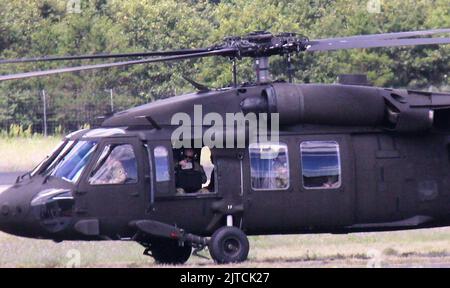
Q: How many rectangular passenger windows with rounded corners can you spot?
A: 2